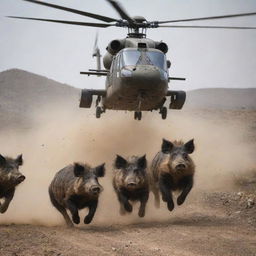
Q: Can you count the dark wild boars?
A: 4